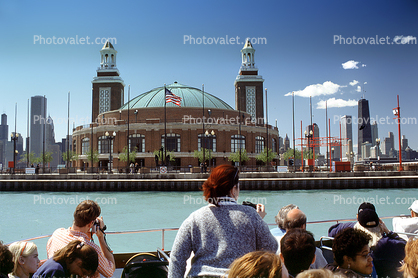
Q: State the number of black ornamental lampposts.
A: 5